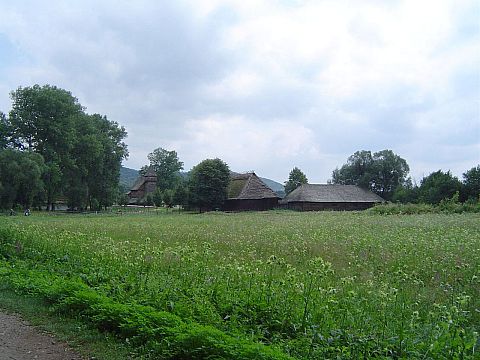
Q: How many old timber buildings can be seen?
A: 3